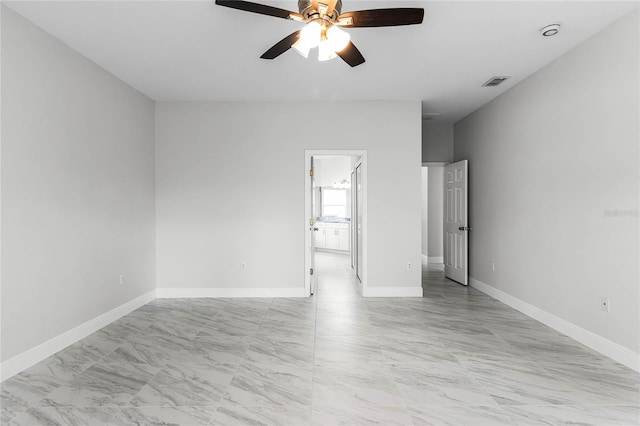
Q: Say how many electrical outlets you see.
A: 5